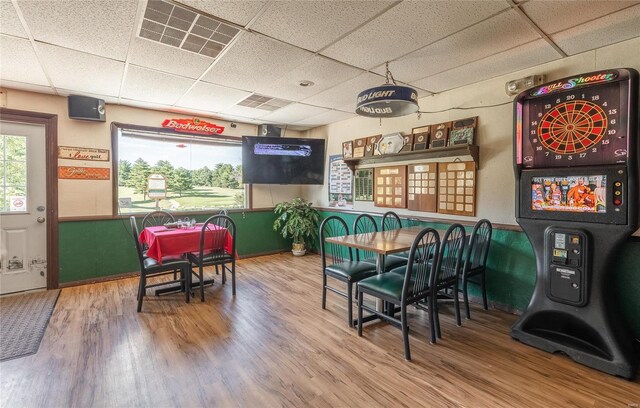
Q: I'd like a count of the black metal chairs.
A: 10